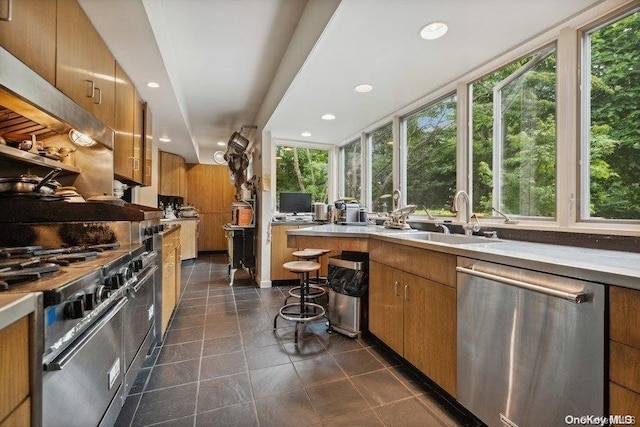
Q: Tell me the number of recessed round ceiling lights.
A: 7